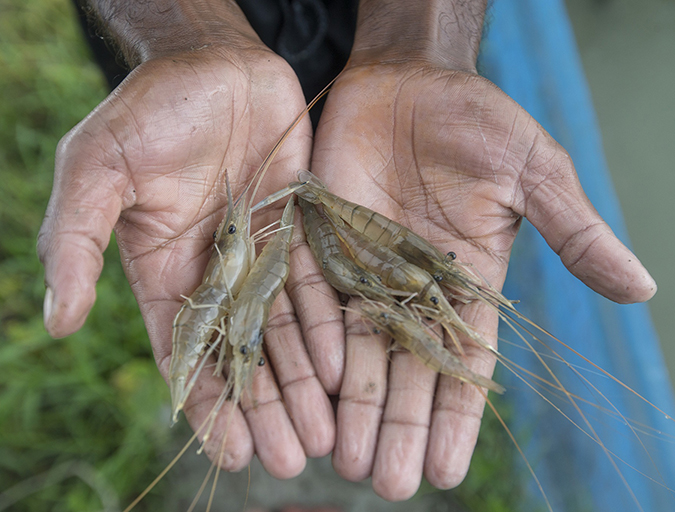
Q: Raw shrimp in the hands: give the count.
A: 6